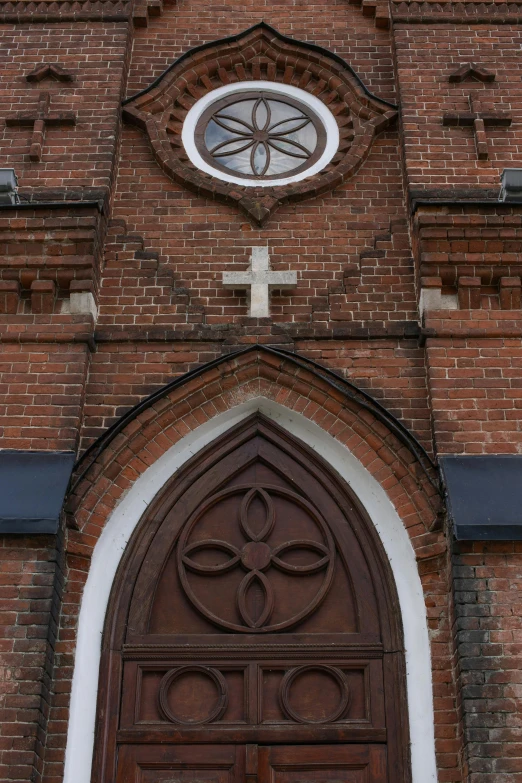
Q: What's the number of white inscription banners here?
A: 0